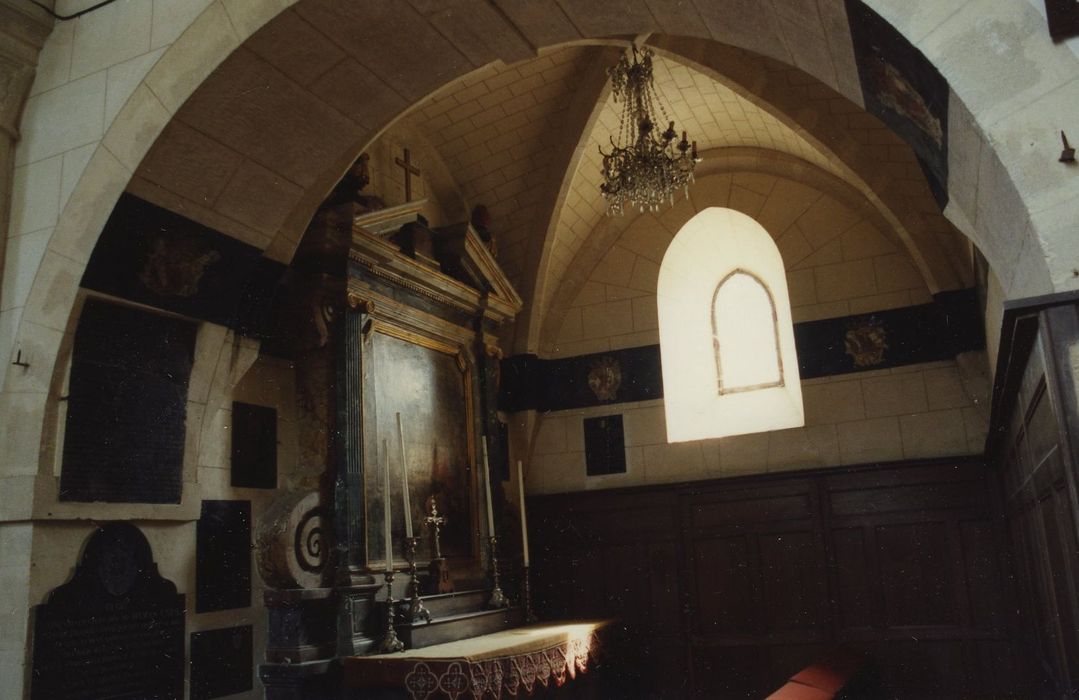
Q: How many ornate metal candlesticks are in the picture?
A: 4